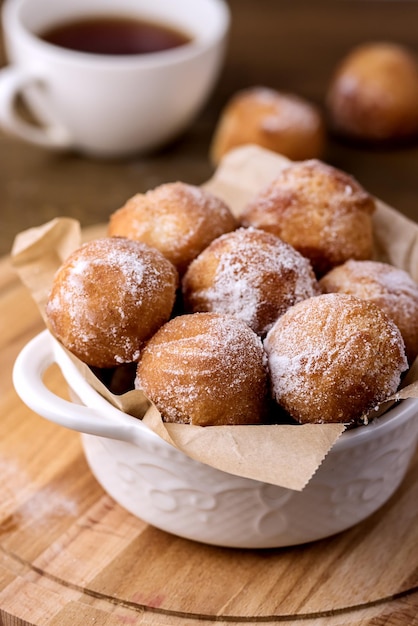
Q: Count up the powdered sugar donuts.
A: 9